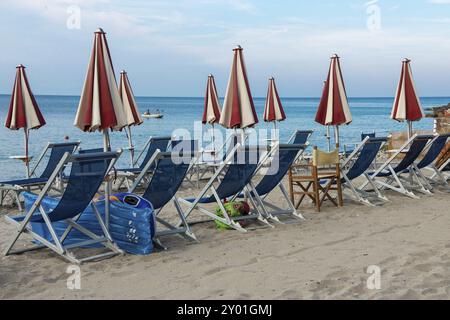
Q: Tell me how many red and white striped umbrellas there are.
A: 8